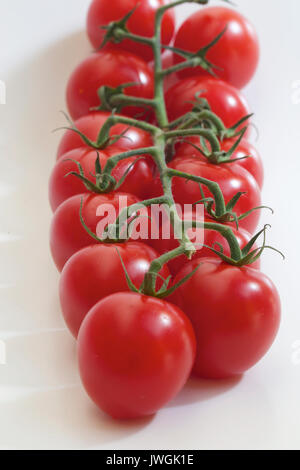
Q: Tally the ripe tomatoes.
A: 13